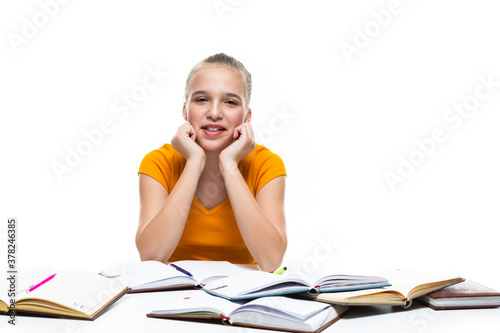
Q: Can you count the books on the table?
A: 6